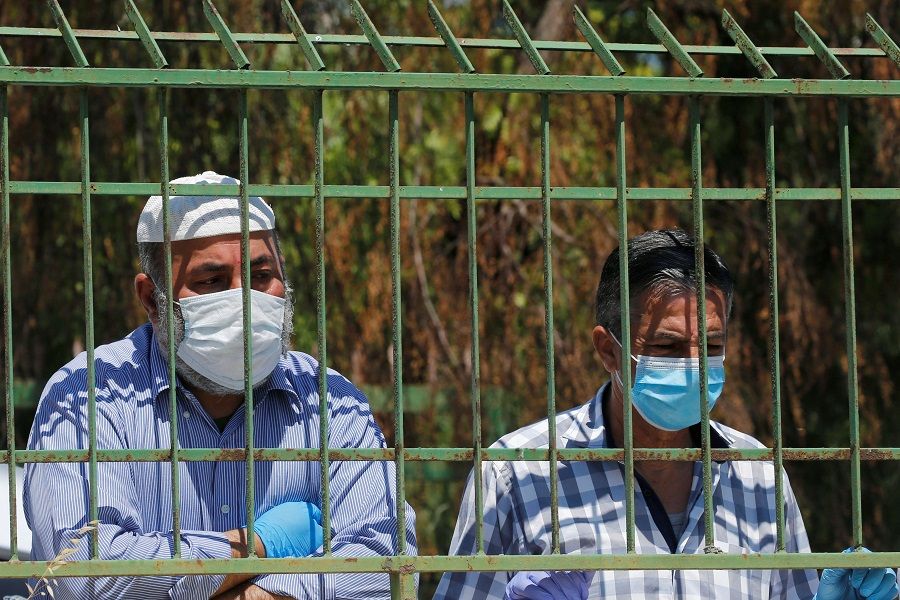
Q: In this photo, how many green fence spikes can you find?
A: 13